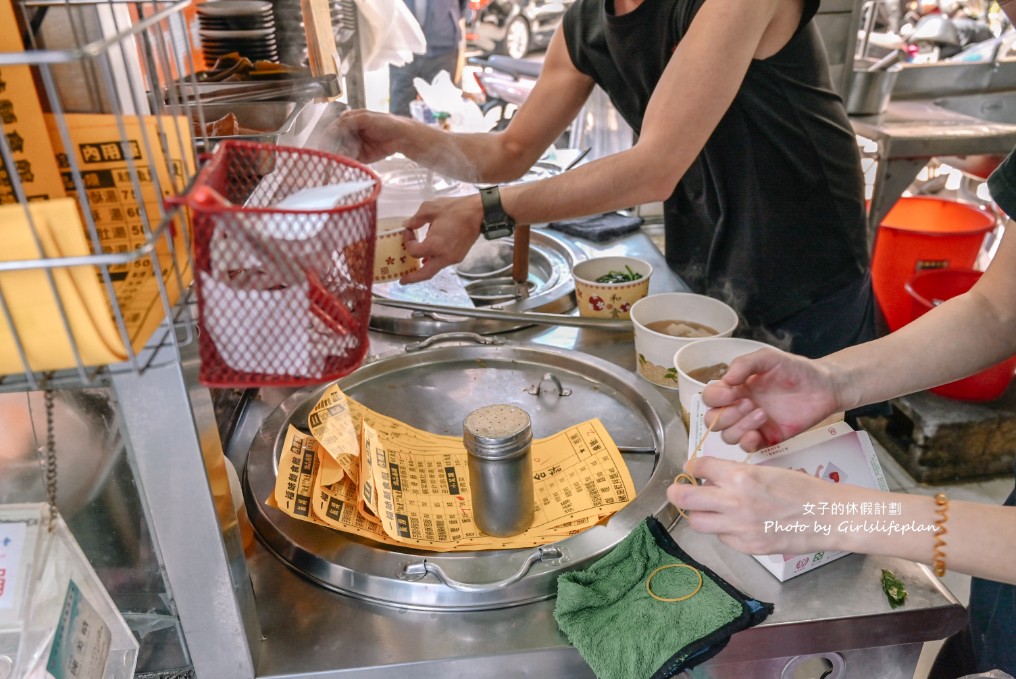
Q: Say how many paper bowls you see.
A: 4